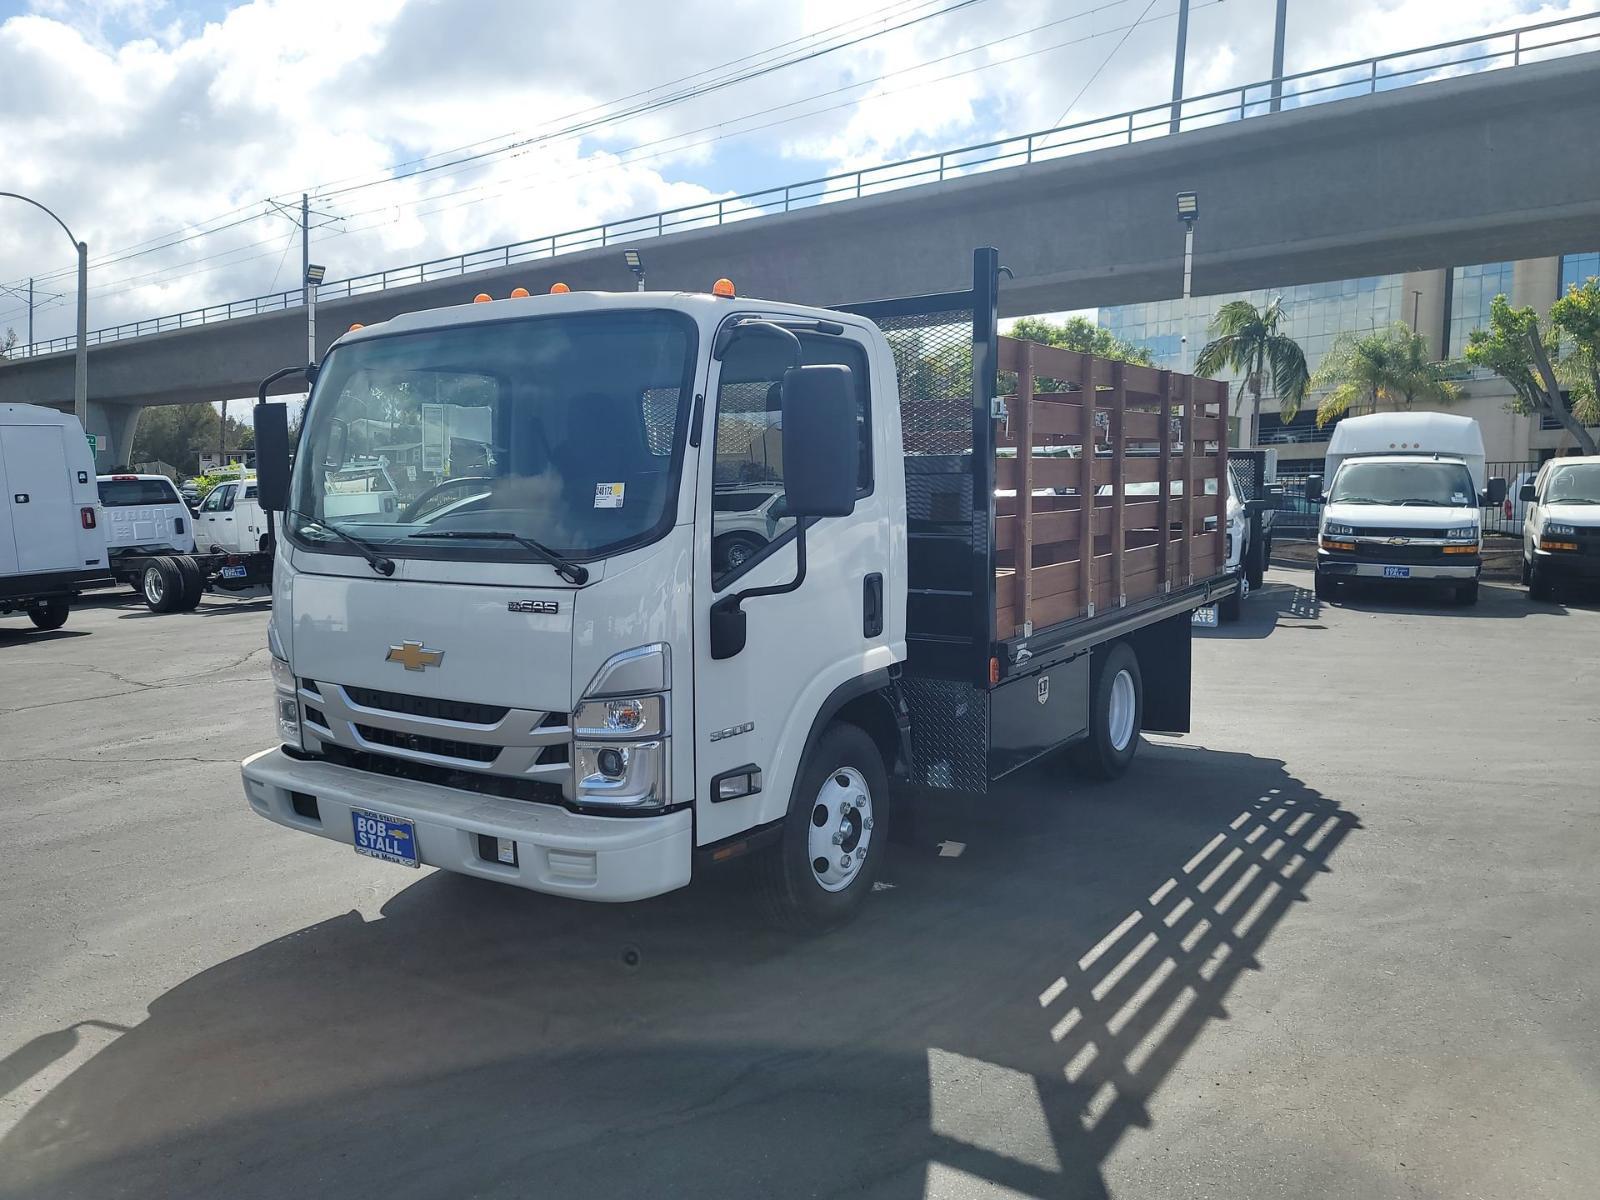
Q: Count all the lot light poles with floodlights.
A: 3